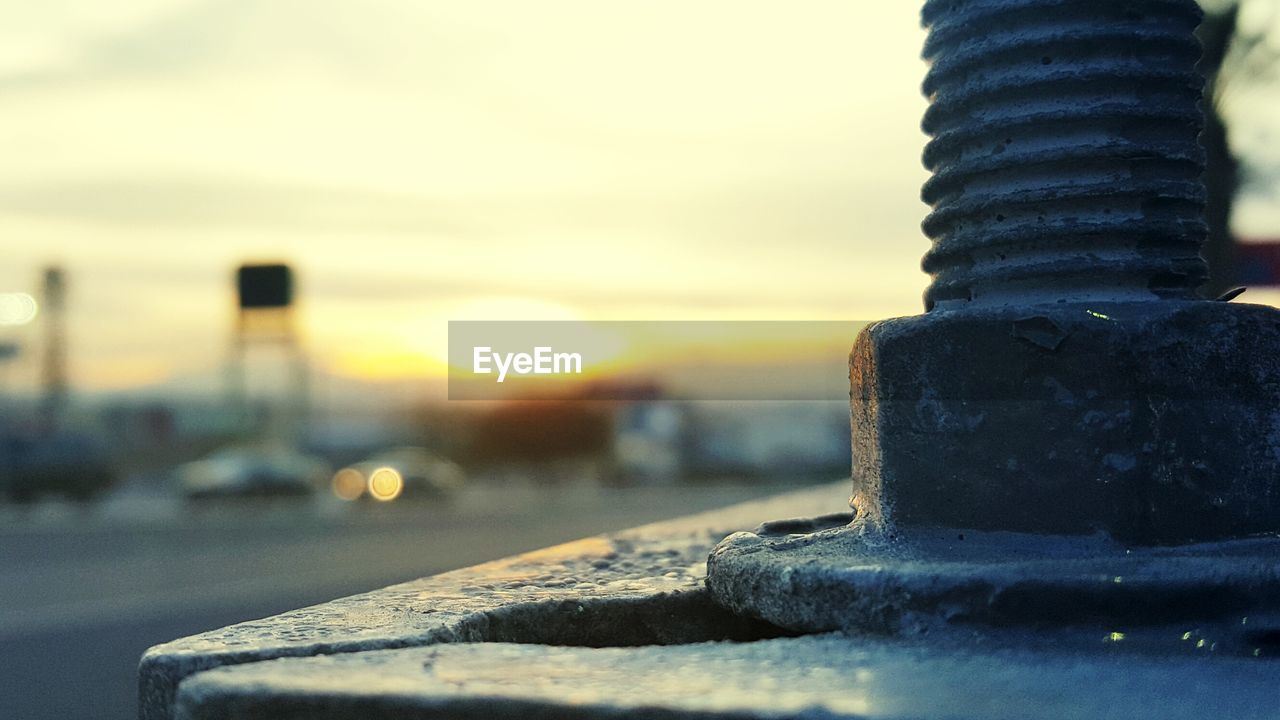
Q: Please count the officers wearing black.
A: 0